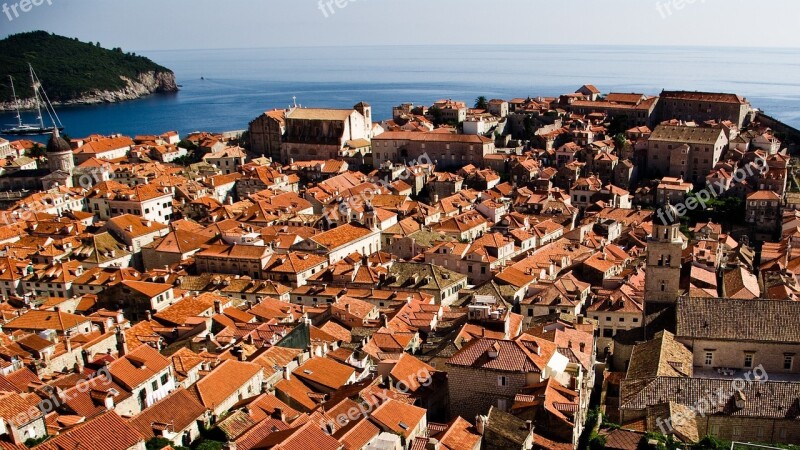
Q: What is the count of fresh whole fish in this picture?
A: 0